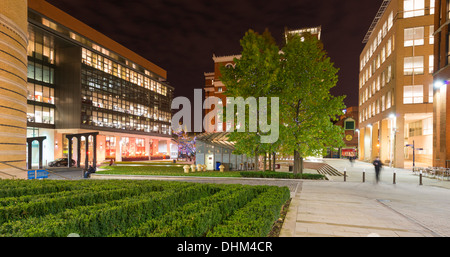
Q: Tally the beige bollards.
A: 5